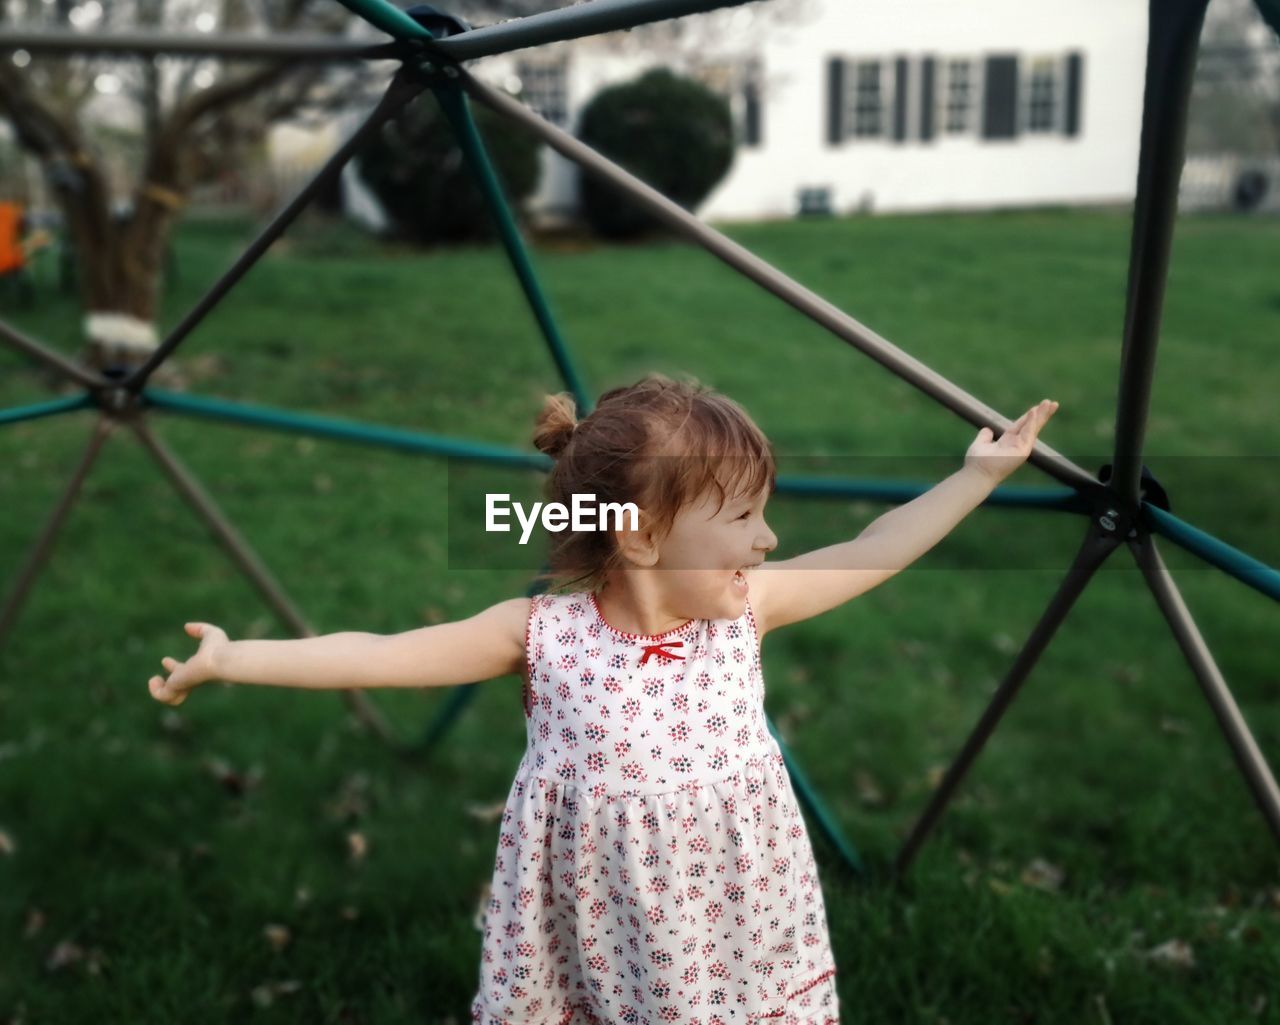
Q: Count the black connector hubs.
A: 3